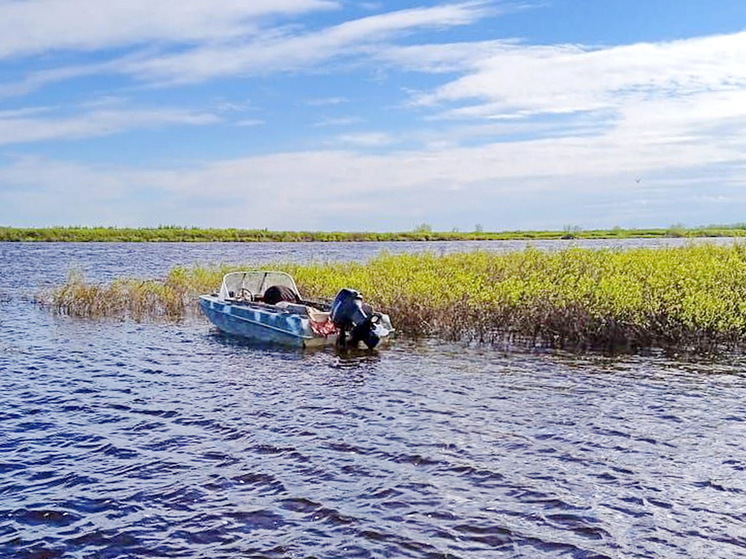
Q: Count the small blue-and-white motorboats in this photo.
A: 1